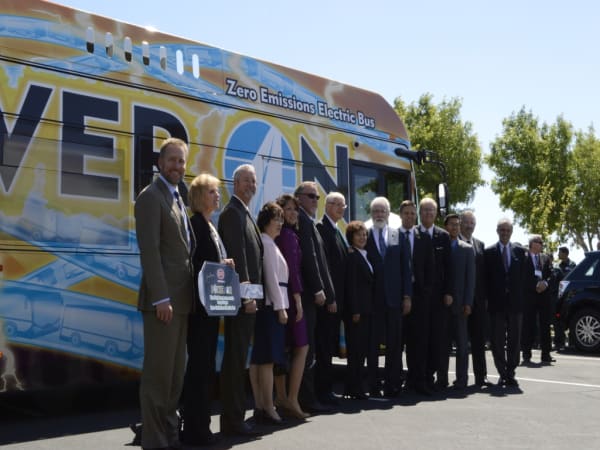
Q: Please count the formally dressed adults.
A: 15